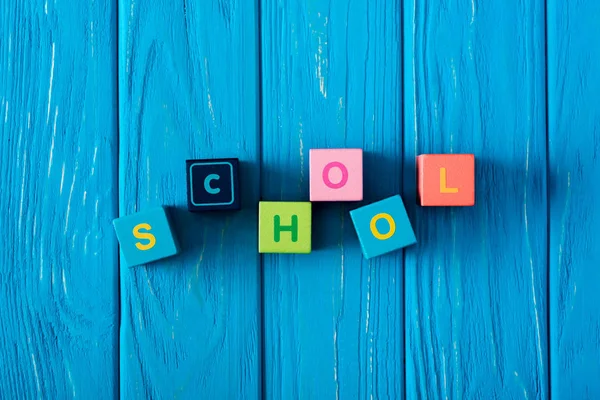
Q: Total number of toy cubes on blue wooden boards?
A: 6